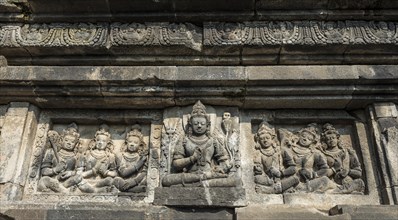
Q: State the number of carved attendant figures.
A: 6